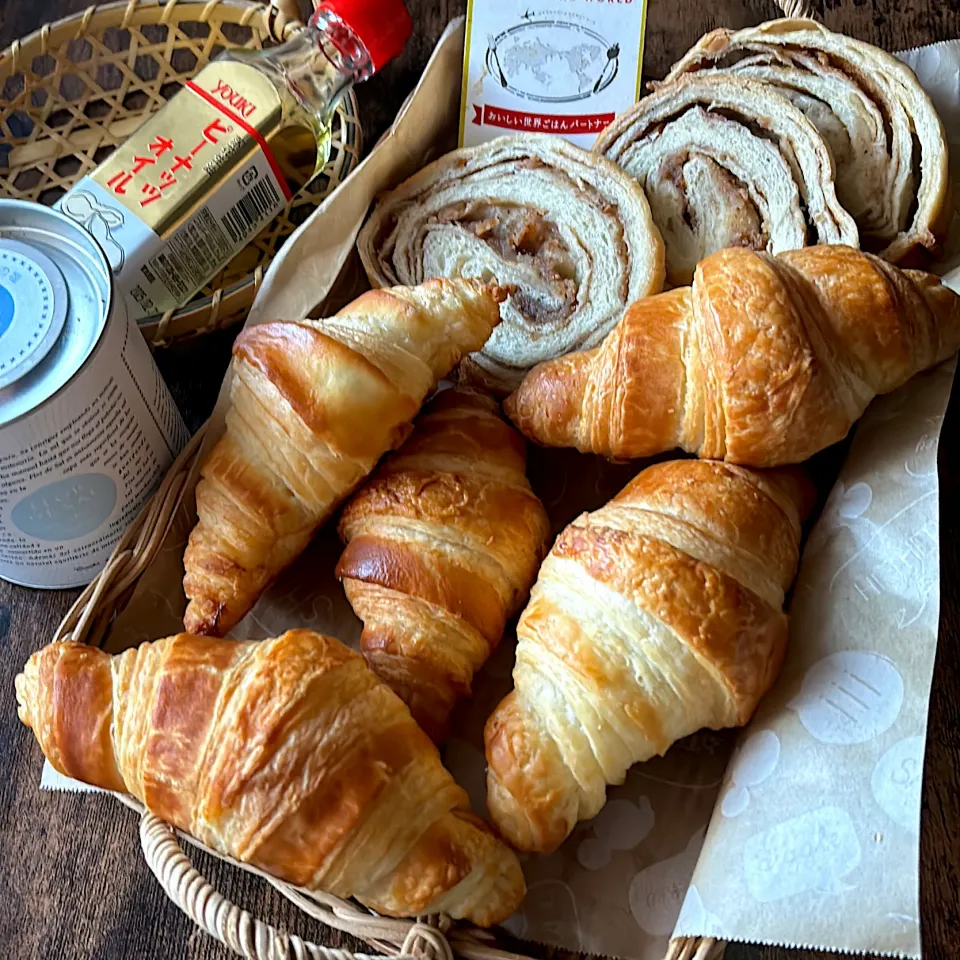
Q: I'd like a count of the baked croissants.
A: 5